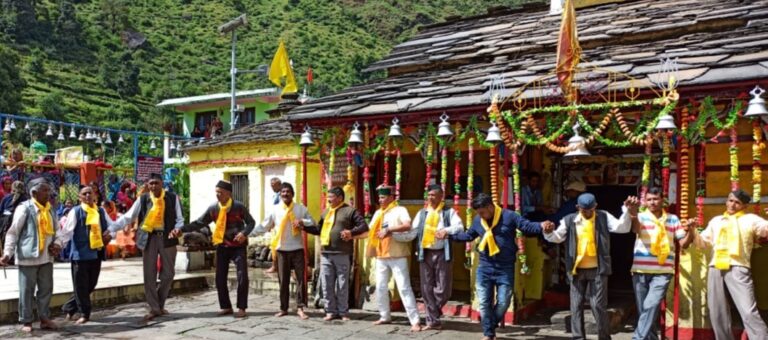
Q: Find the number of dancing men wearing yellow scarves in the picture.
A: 12